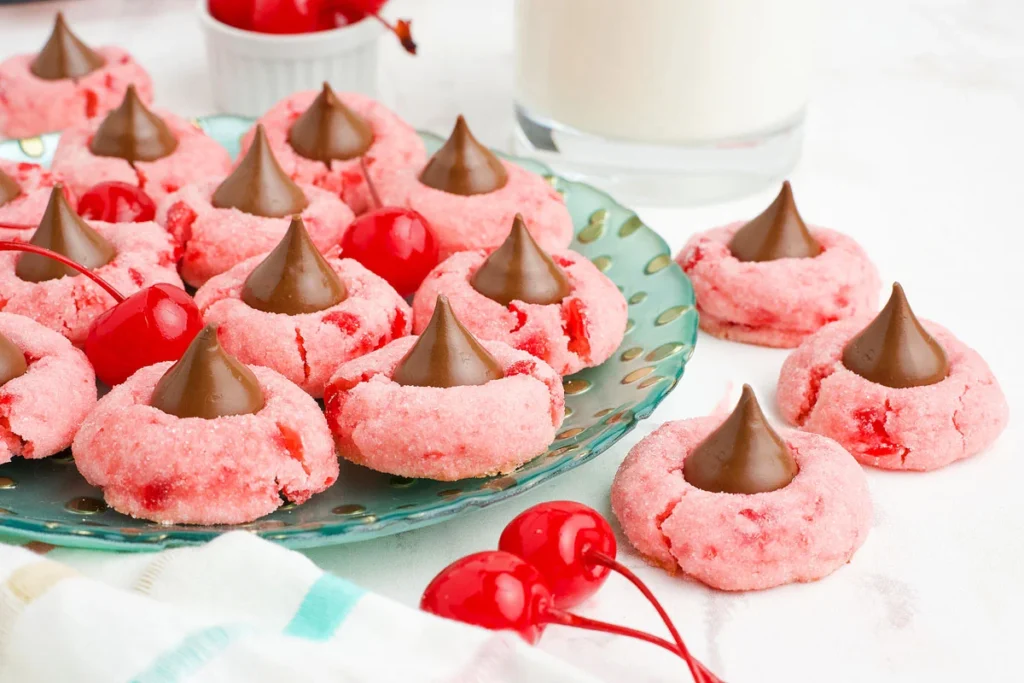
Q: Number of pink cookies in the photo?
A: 15